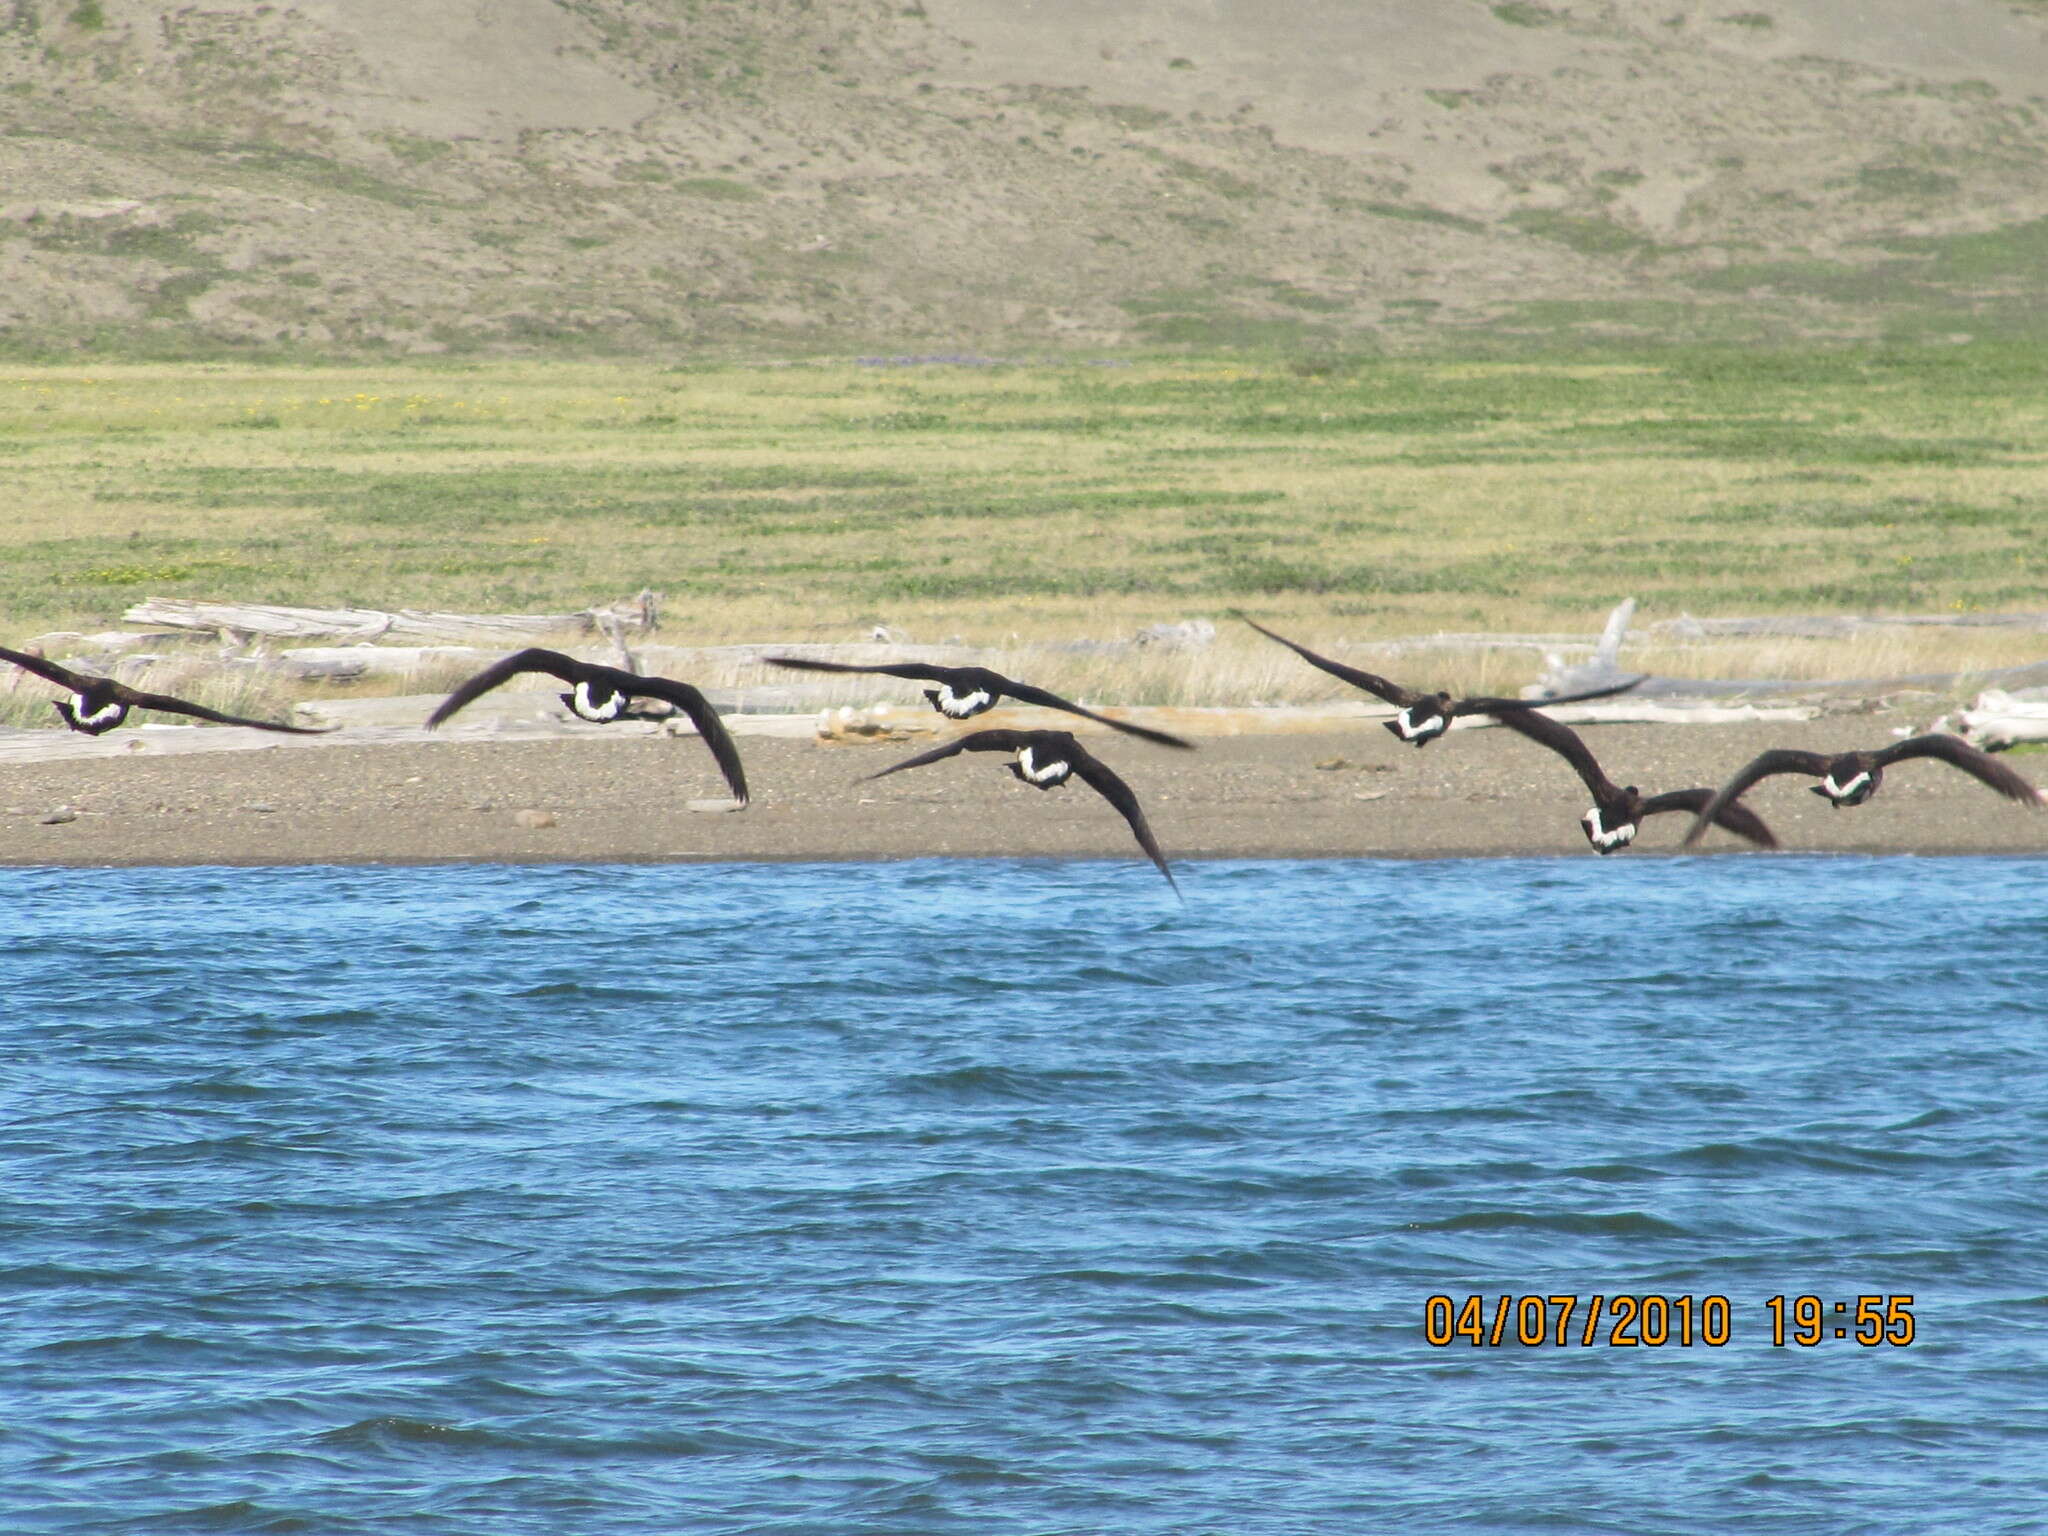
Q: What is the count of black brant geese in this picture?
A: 7